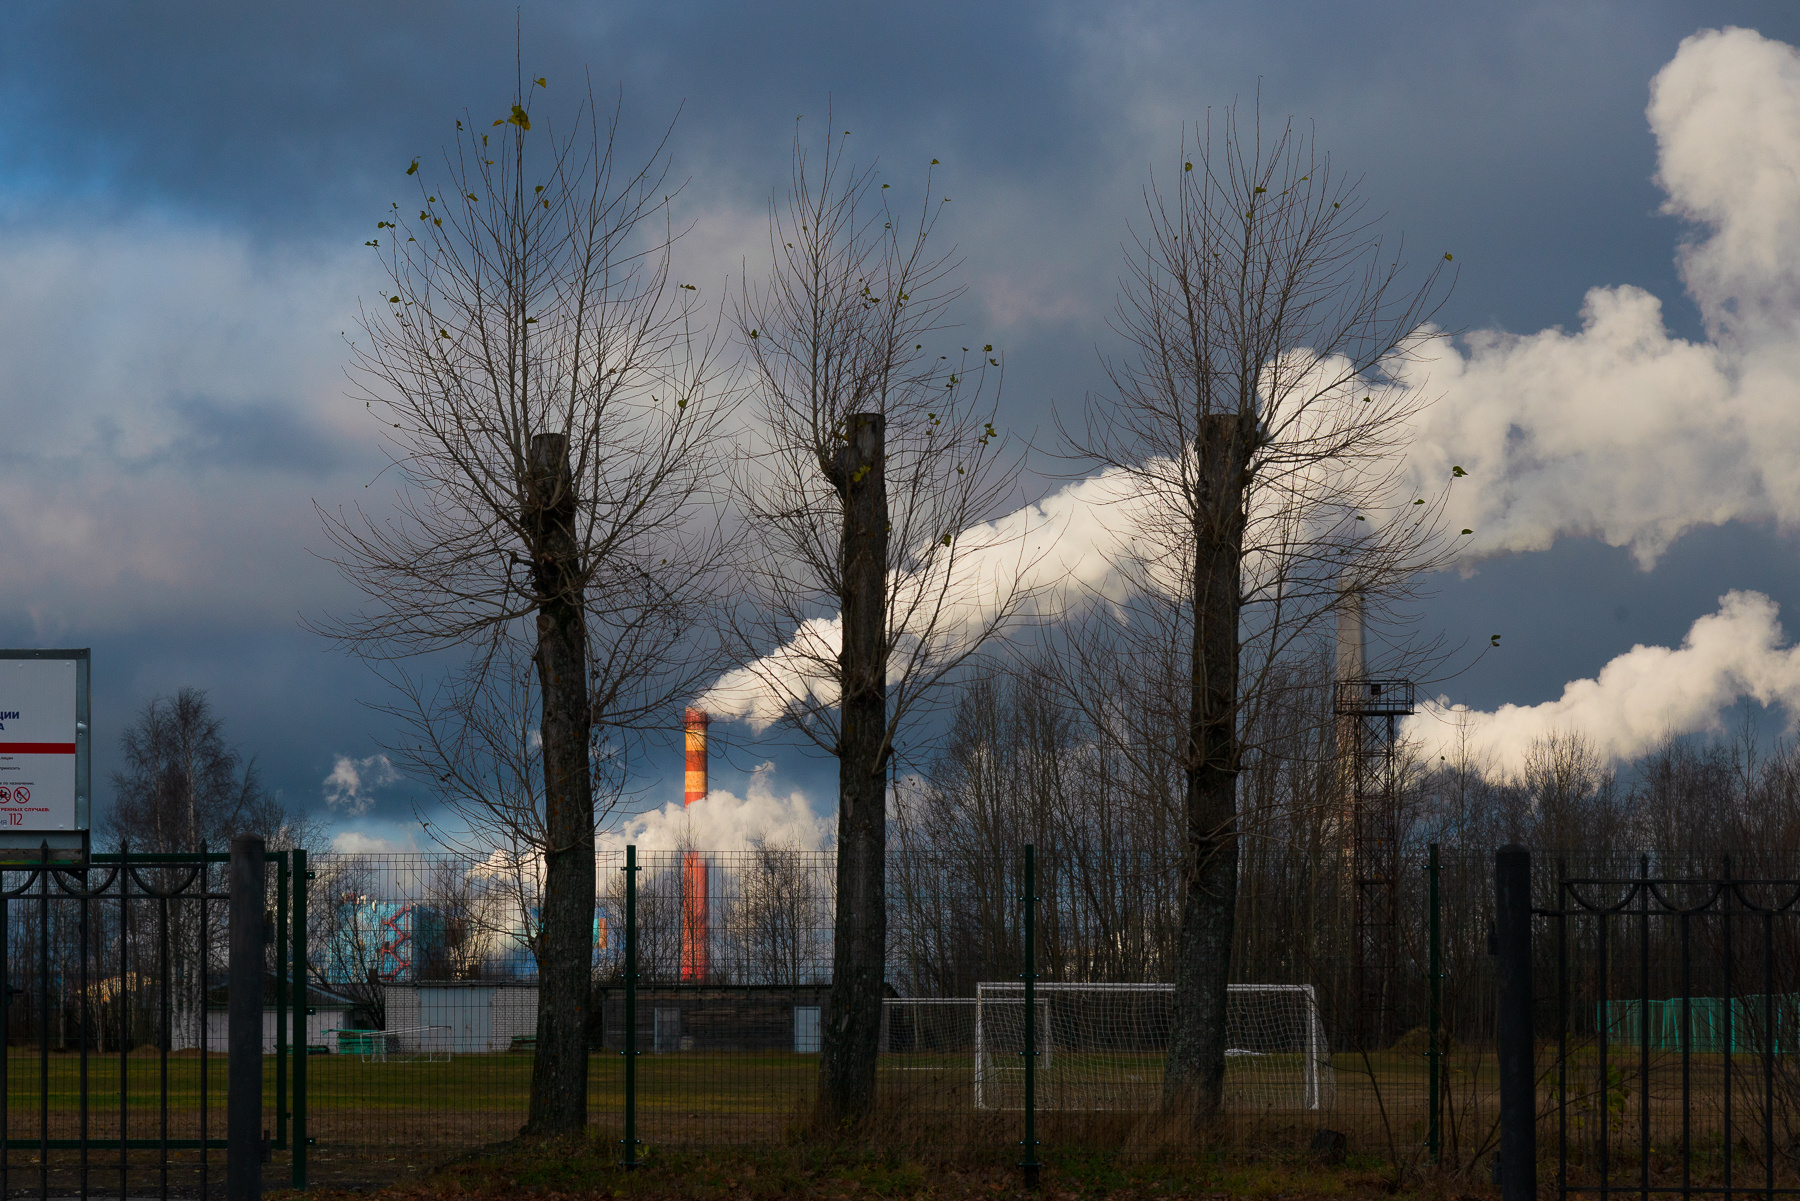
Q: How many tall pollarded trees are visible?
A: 3